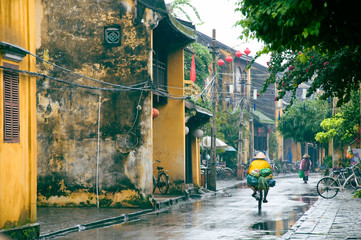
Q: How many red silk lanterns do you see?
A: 5